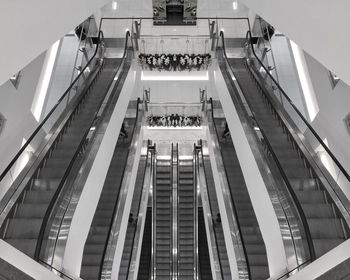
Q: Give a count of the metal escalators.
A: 8